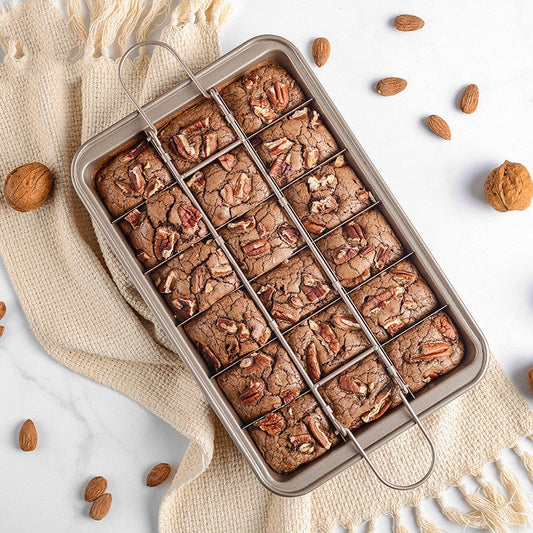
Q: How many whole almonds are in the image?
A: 9